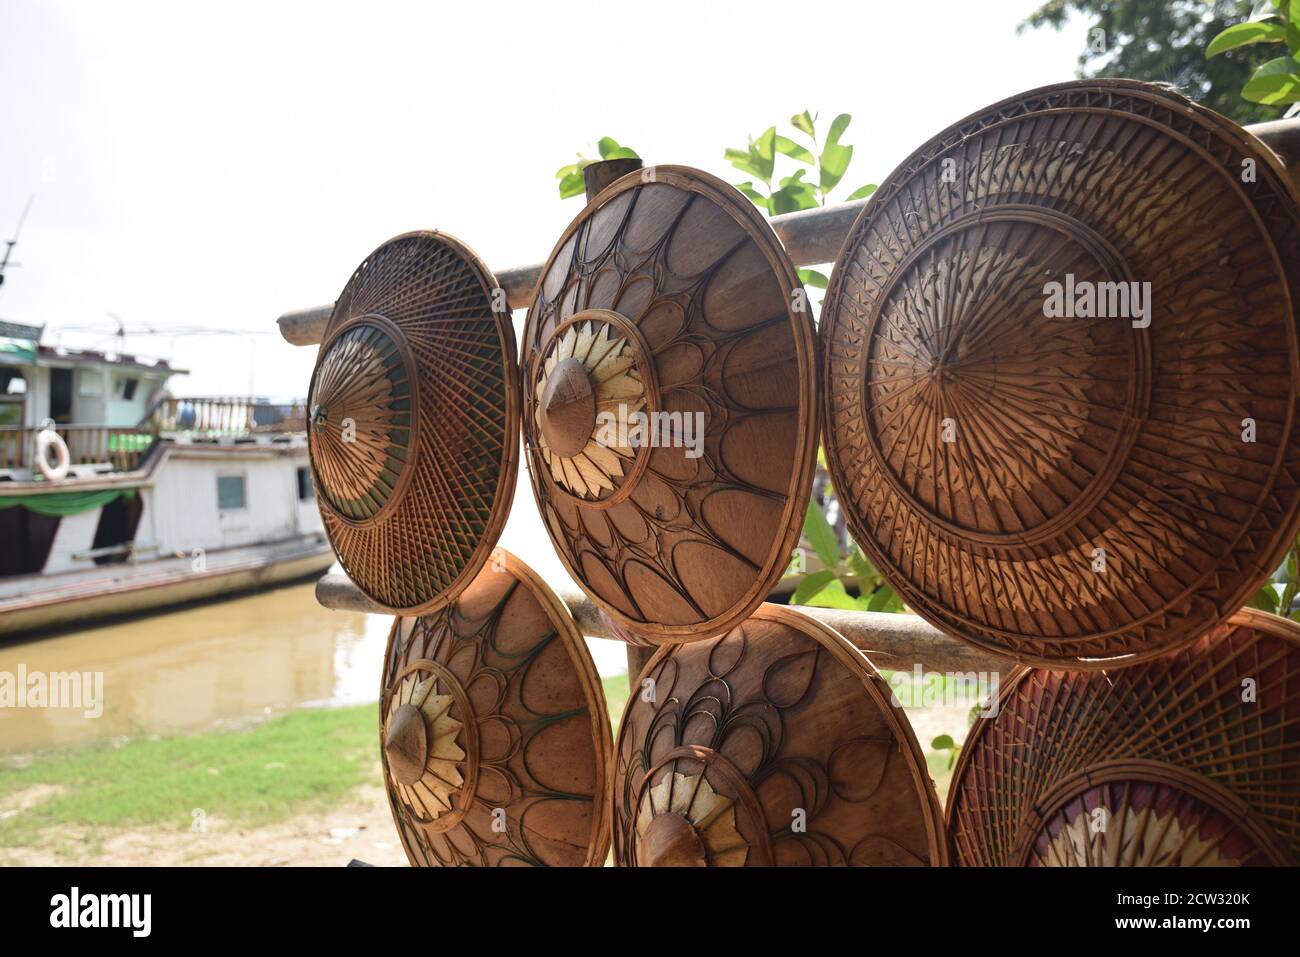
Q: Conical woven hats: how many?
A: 6